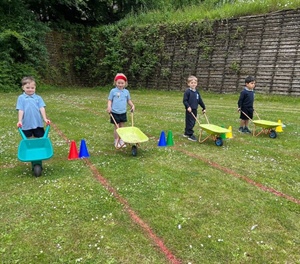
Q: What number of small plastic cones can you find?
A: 7